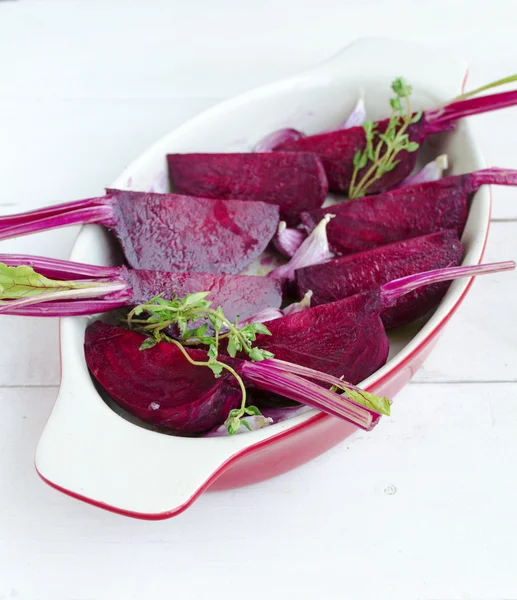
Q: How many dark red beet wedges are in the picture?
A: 8